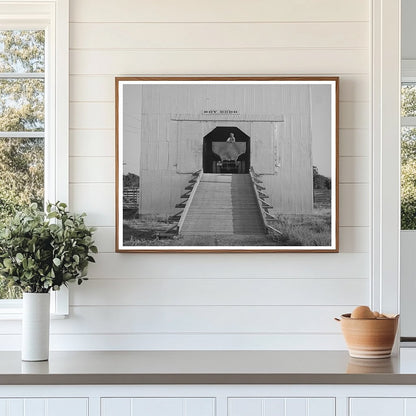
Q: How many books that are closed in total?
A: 0